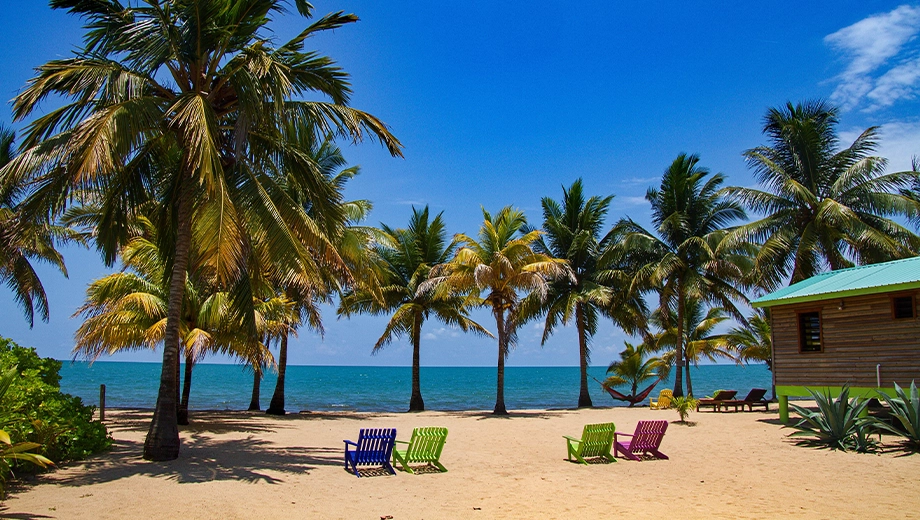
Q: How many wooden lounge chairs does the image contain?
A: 2